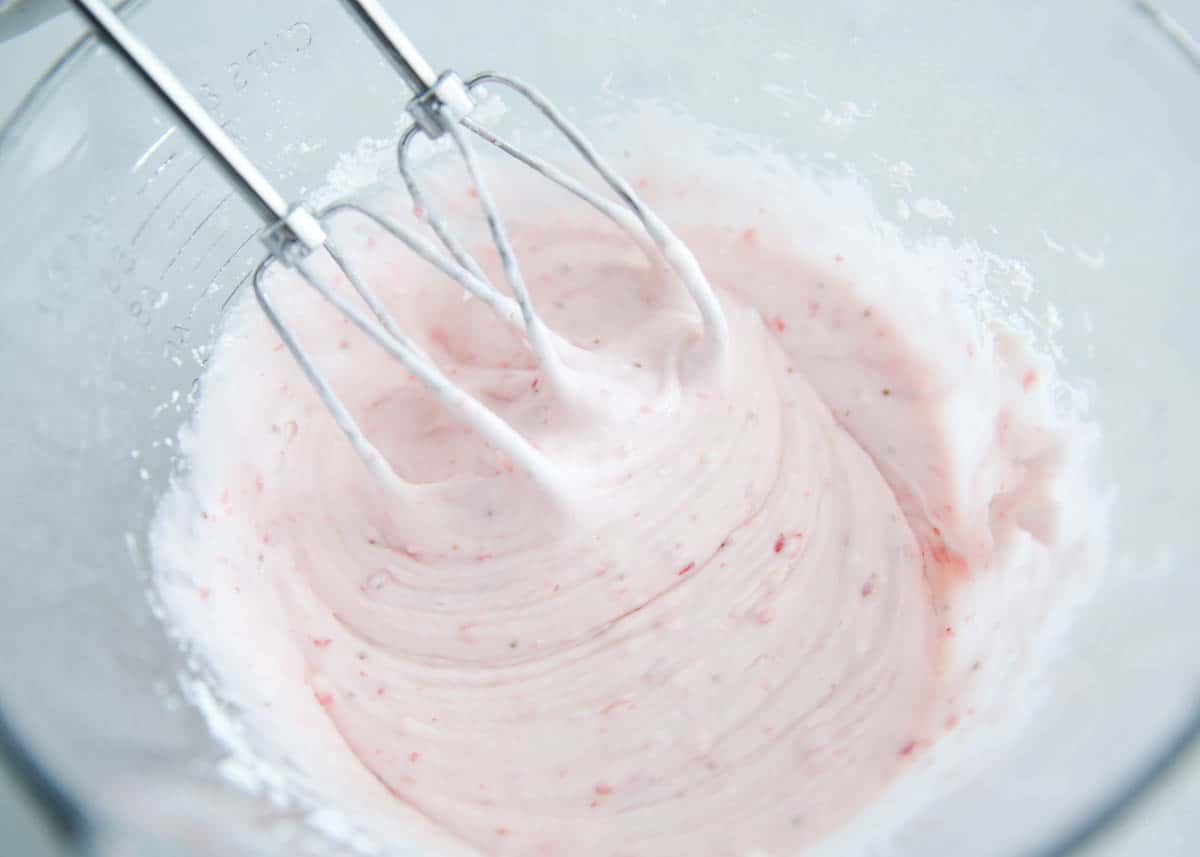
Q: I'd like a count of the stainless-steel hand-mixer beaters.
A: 2